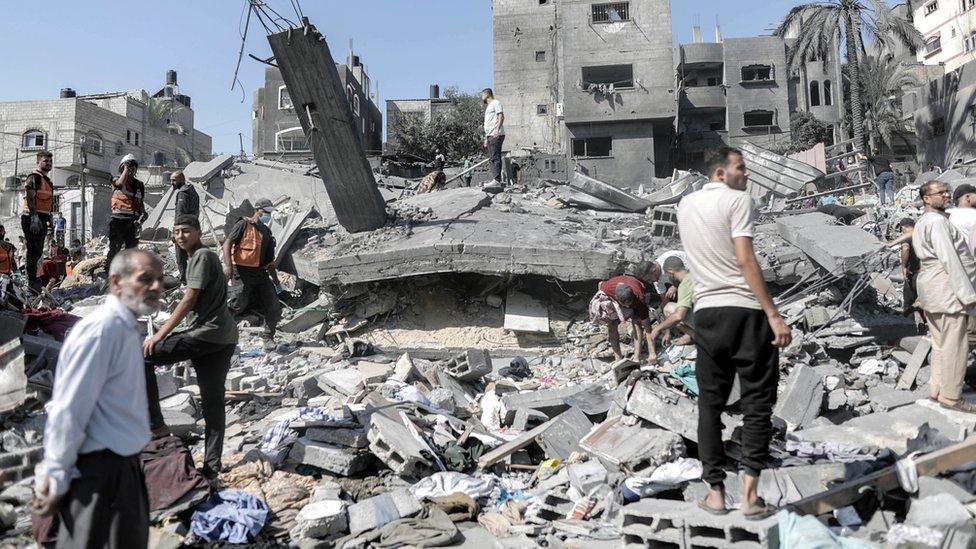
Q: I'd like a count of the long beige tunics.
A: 1